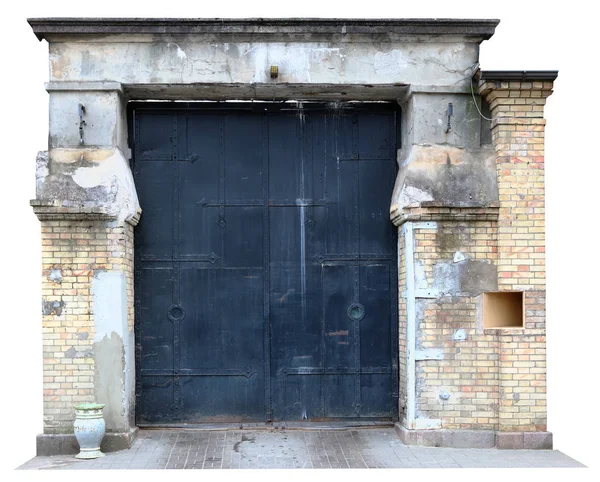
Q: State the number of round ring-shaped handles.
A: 2